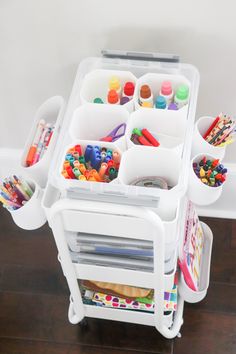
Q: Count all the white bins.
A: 11